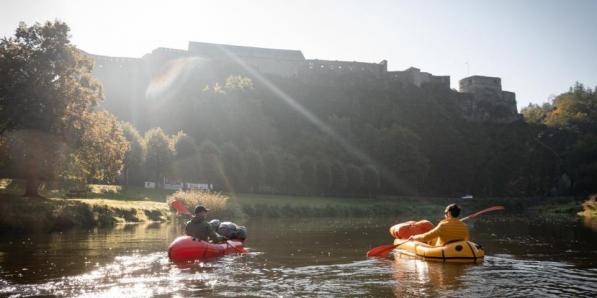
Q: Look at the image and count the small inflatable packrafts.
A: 2